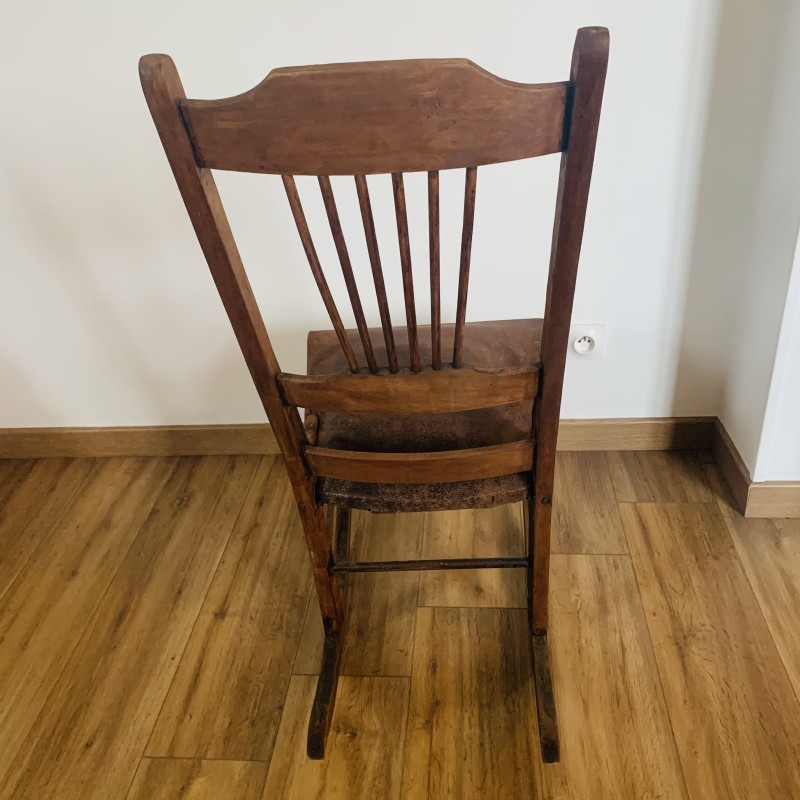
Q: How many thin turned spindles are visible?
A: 6